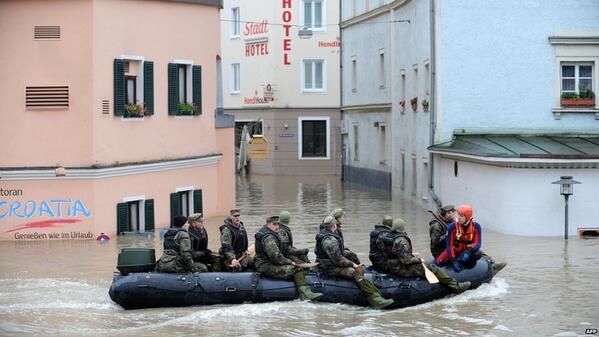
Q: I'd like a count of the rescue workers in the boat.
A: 11